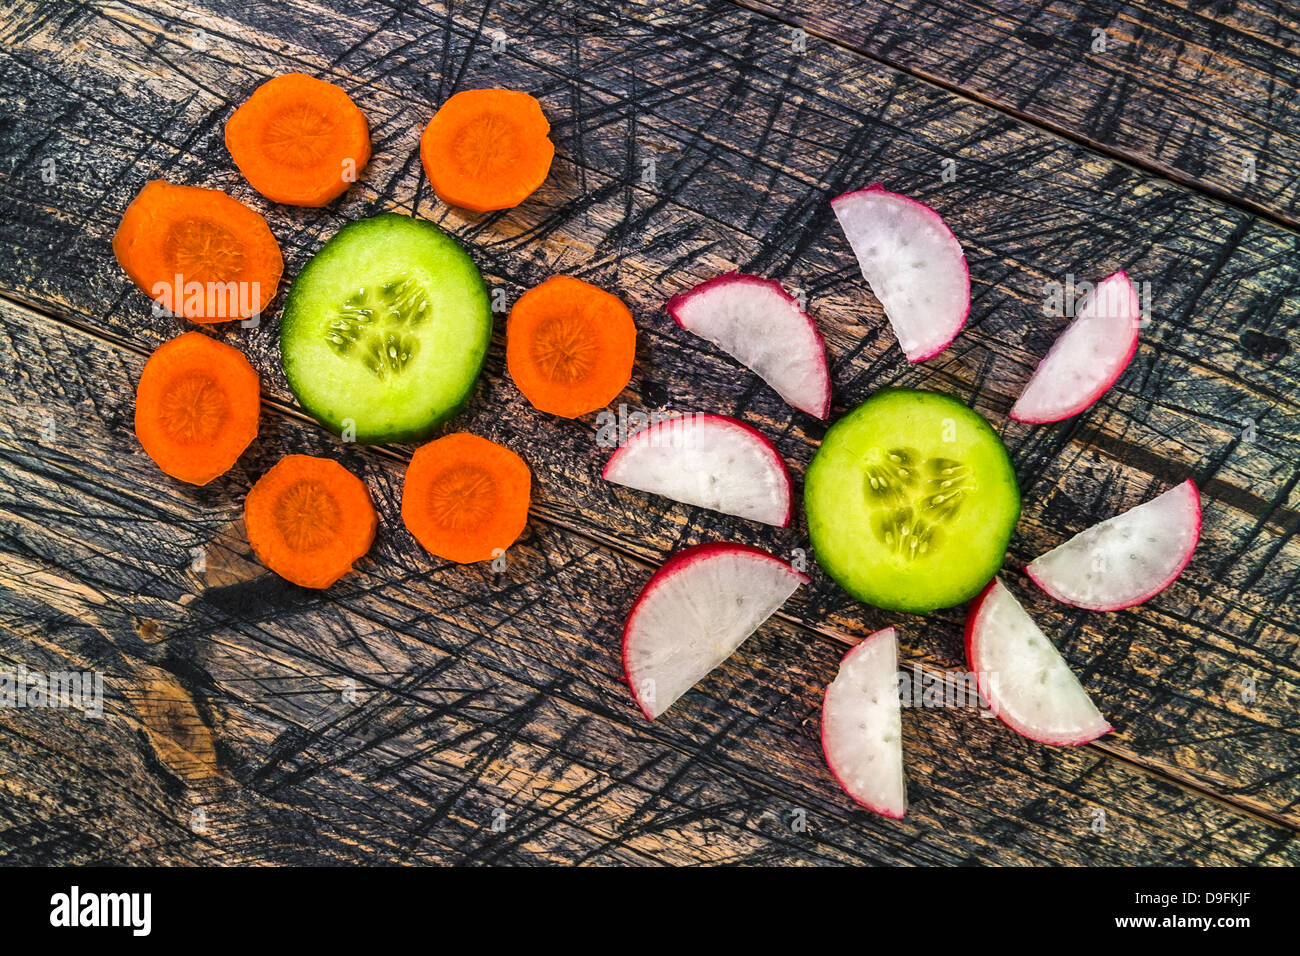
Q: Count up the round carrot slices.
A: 7